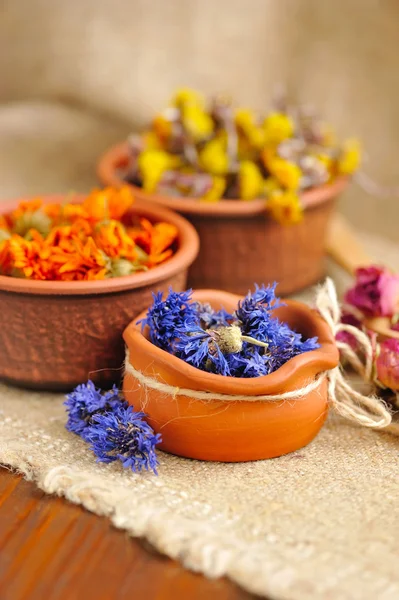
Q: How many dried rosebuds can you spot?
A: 3